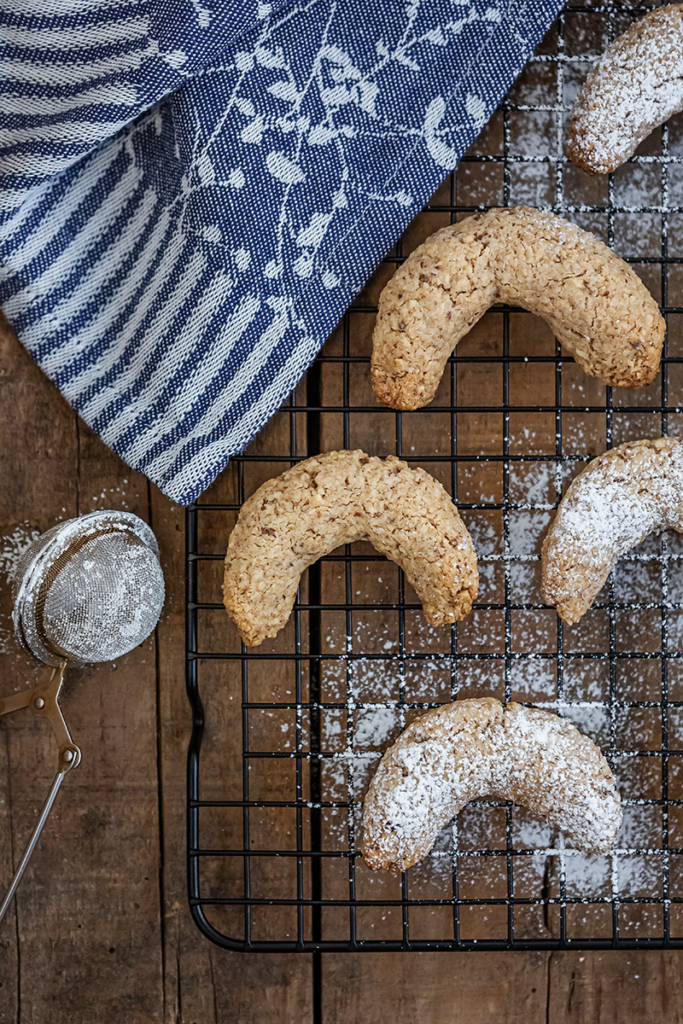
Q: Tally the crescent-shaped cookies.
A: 5